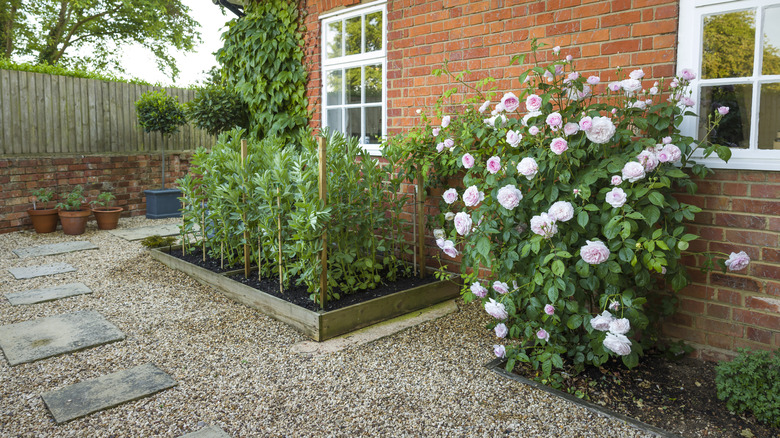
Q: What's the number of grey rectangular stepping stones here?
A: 7